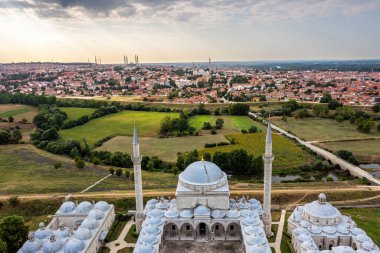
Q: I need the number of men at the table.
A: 0